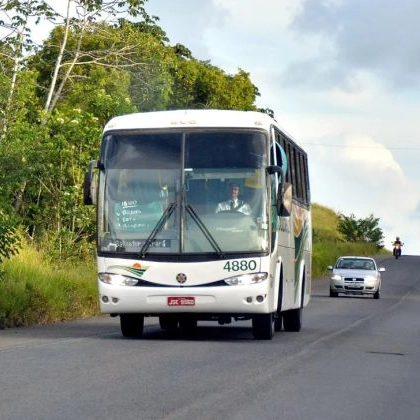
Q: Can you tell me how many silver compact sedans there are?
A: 1